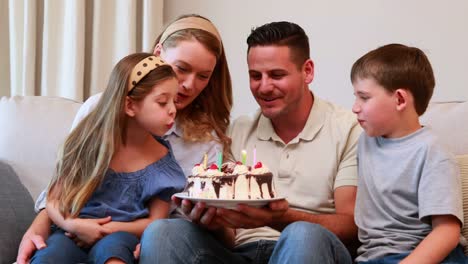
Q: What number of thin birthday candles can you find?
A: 4